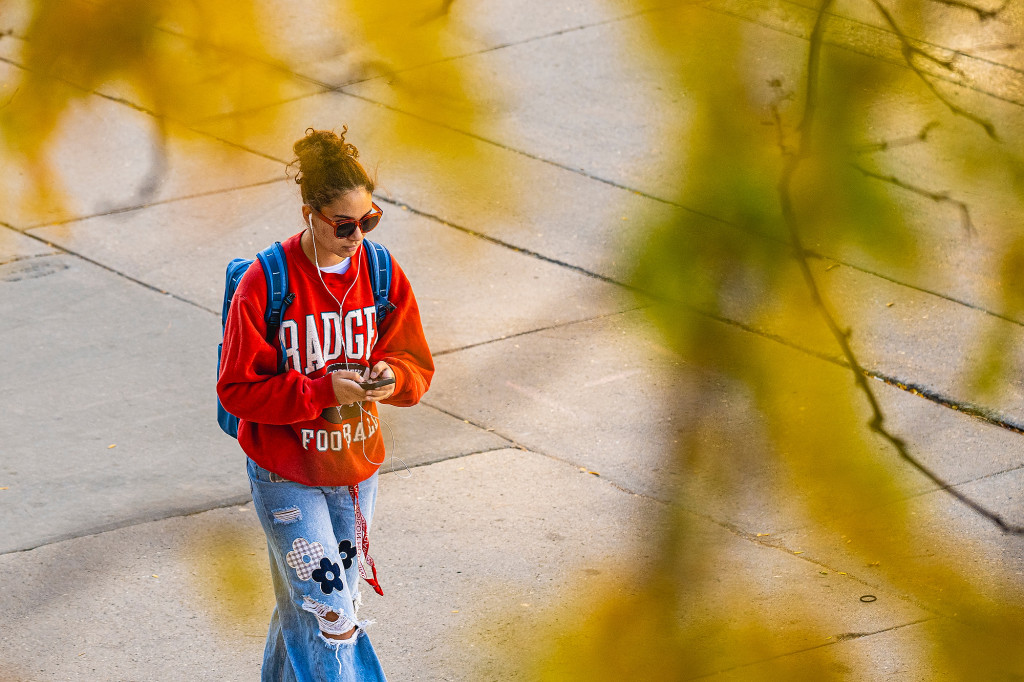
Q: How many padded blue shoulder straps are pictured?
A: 2